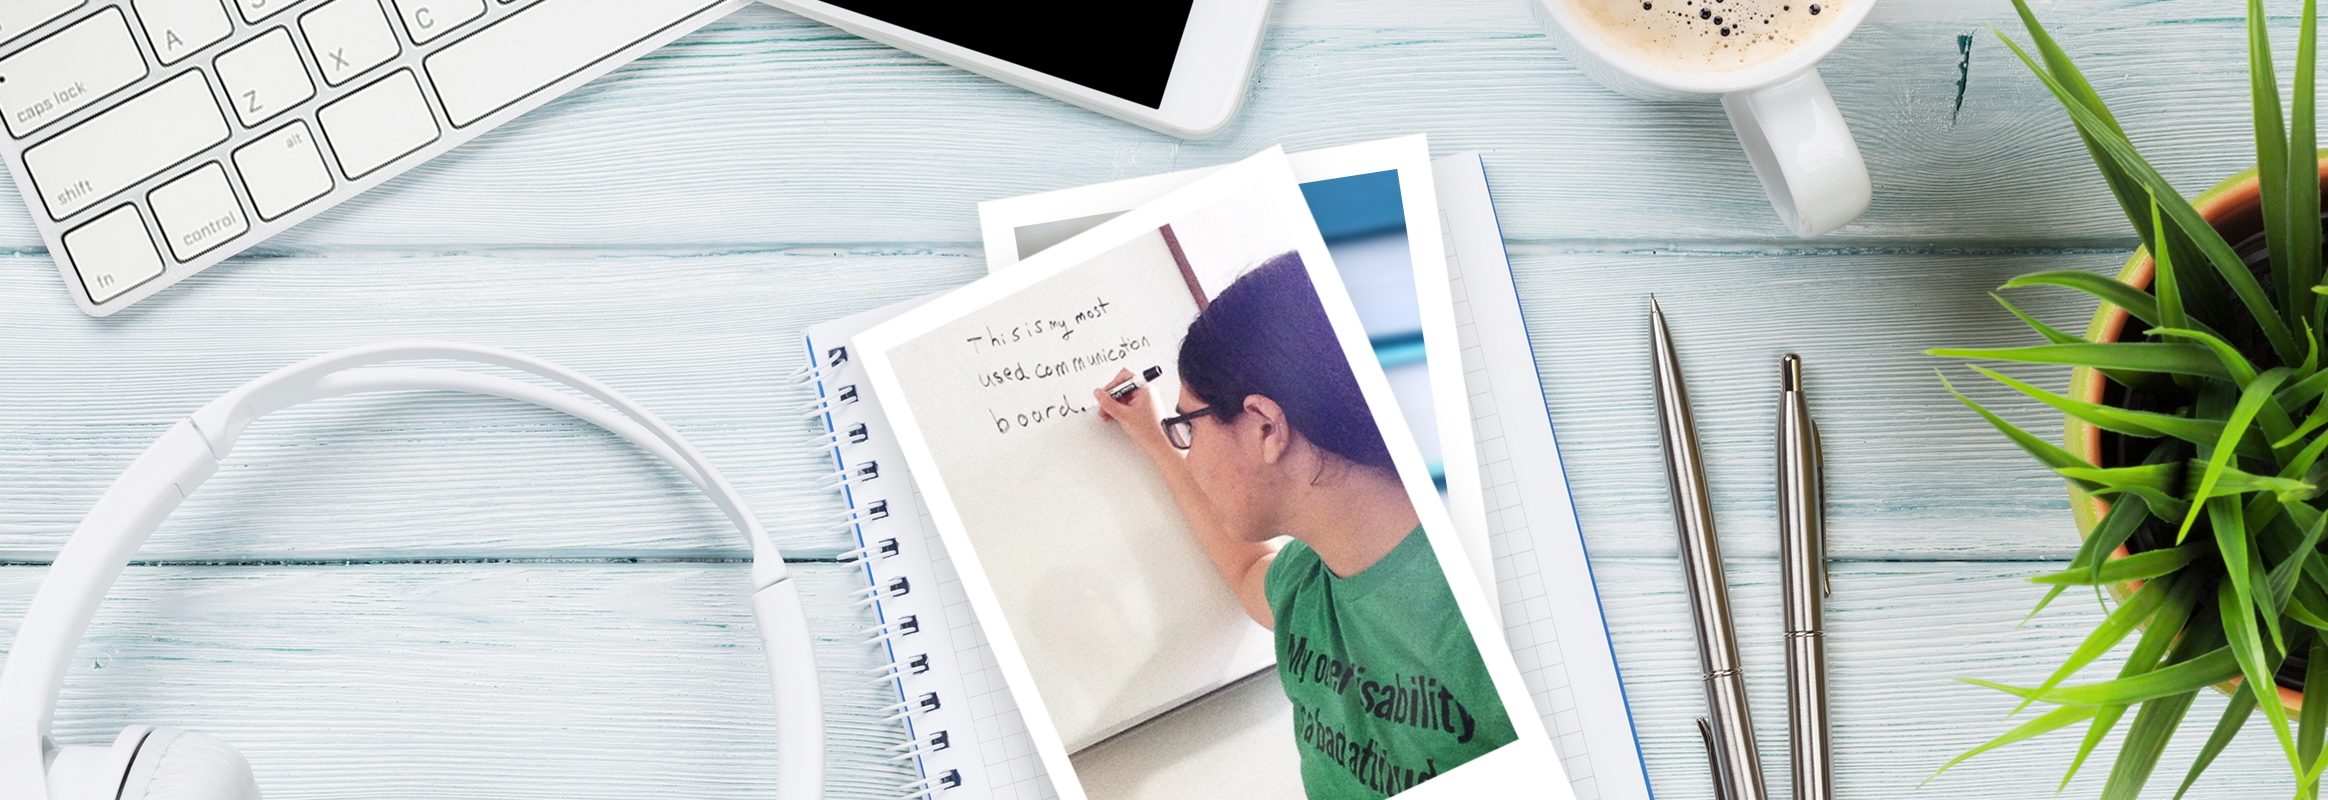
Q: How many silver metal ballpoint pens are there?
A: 2